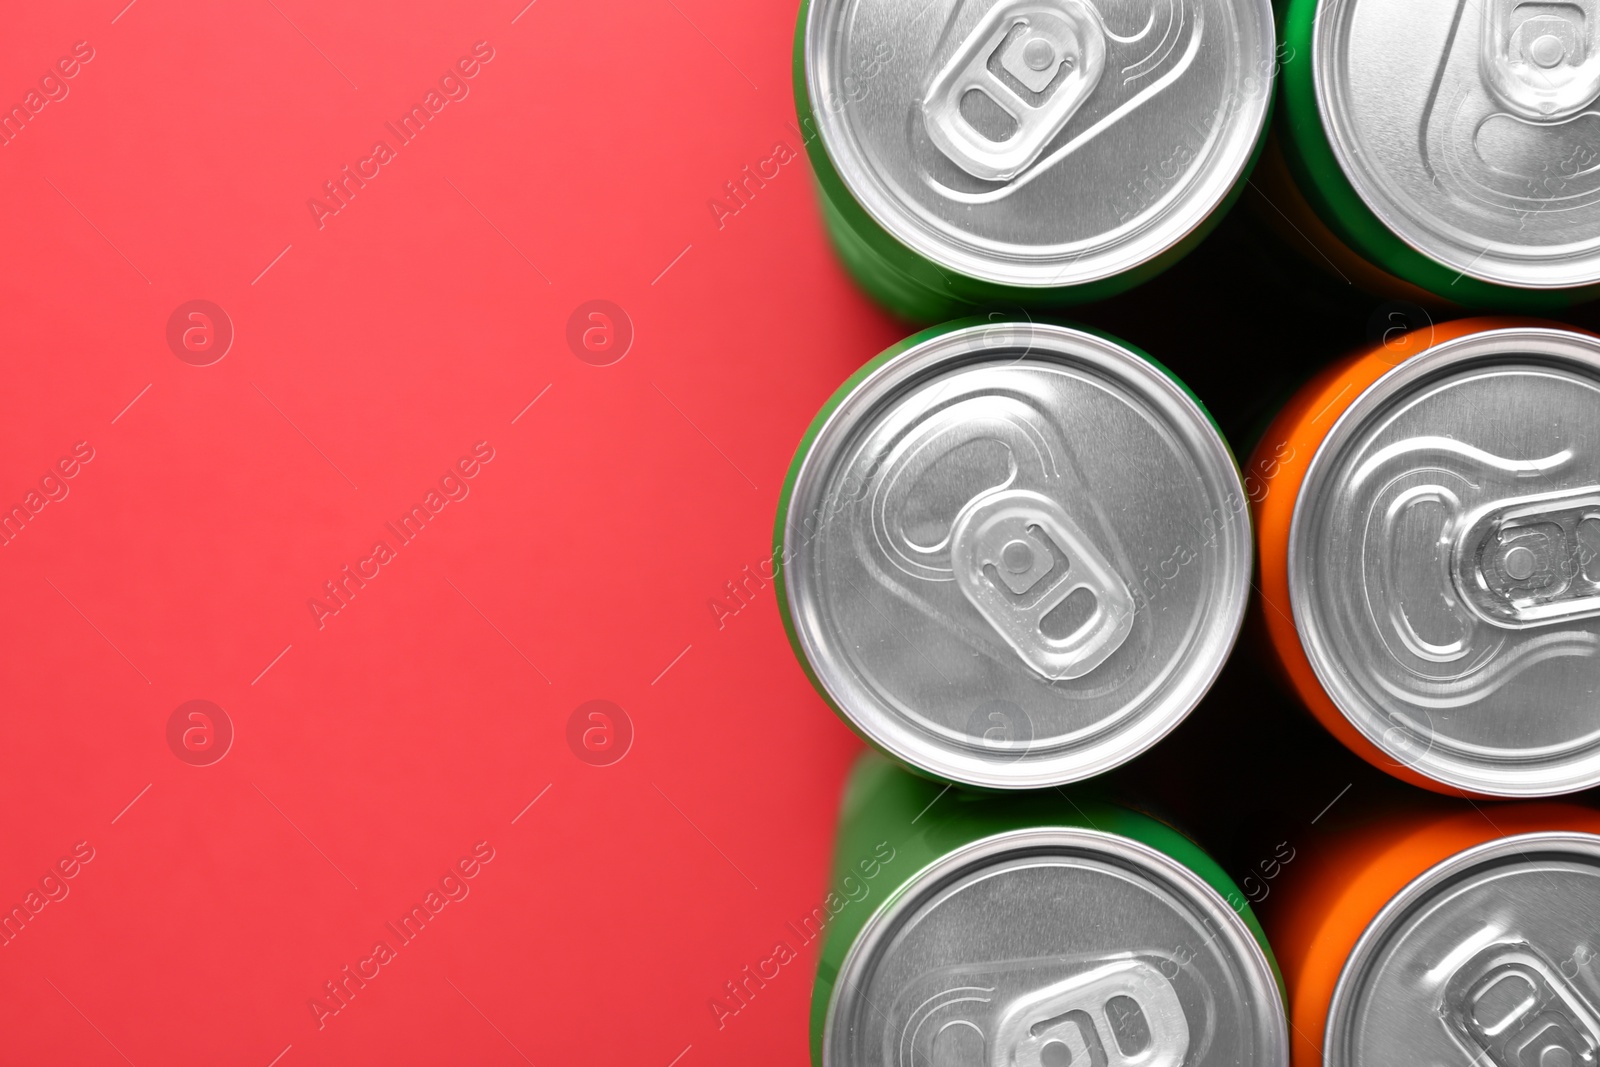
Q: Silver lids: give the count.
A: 6